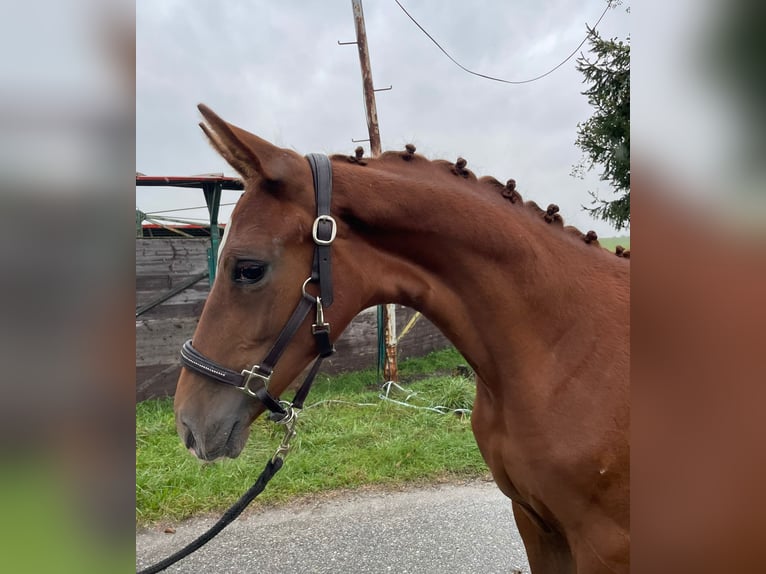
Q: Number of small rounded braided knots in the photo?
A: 7